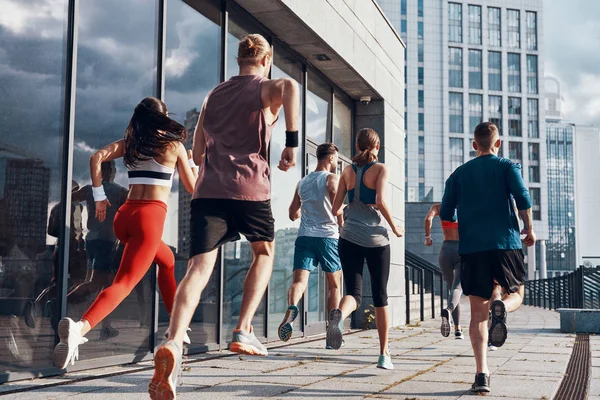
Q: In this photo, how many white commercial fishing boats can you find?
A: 0